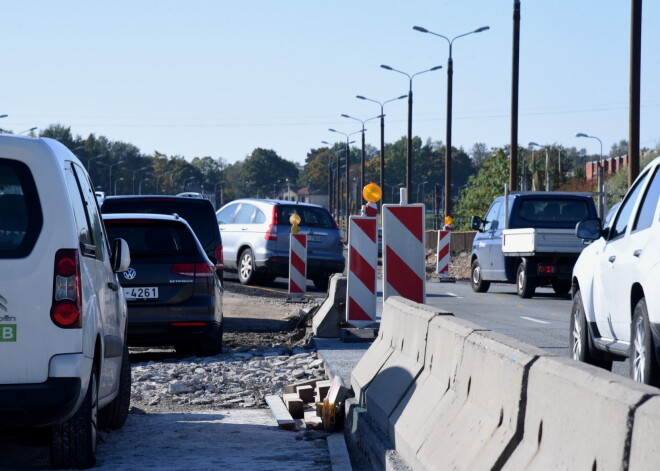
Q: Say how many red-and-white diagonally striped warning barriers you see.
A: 4